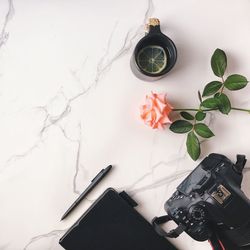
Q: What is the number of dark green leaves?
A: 10